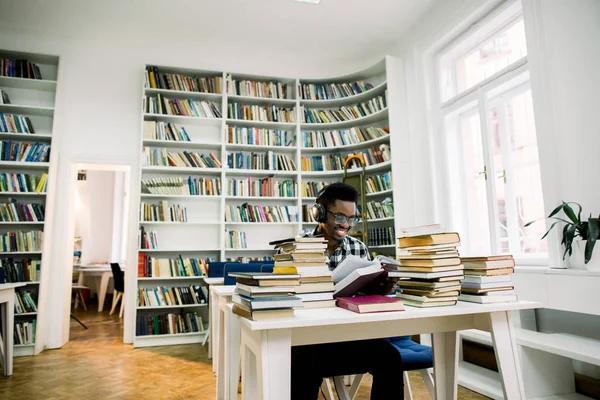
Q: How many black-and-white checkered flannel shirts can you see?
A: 1